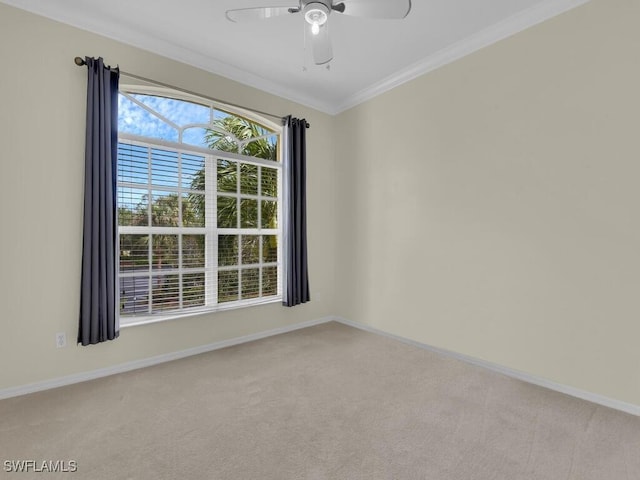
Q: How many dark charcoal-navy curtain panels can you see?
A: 2